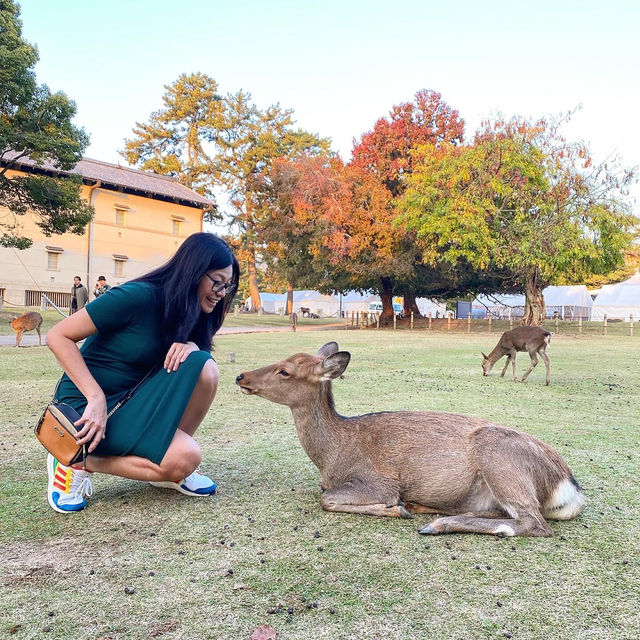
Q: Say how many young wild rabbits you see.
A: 0